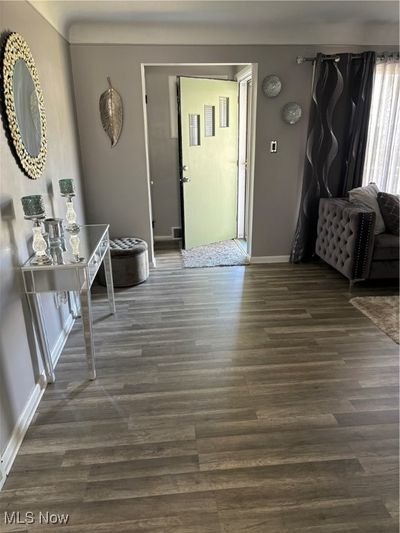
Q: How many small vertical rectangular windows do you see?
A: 3